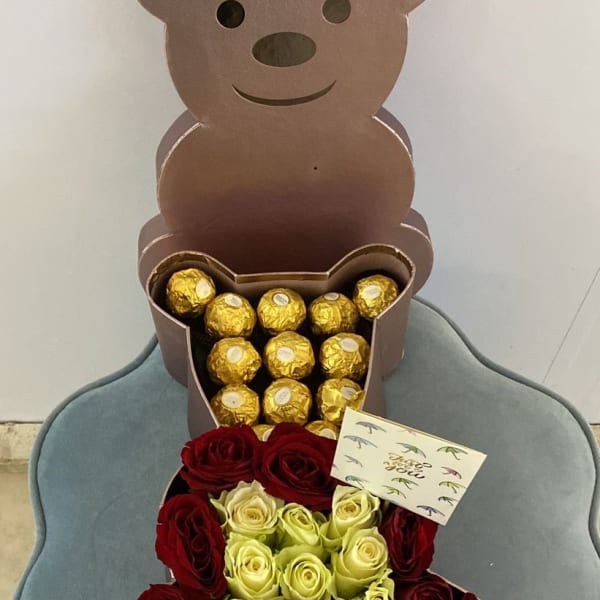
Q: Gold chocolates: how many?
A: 13